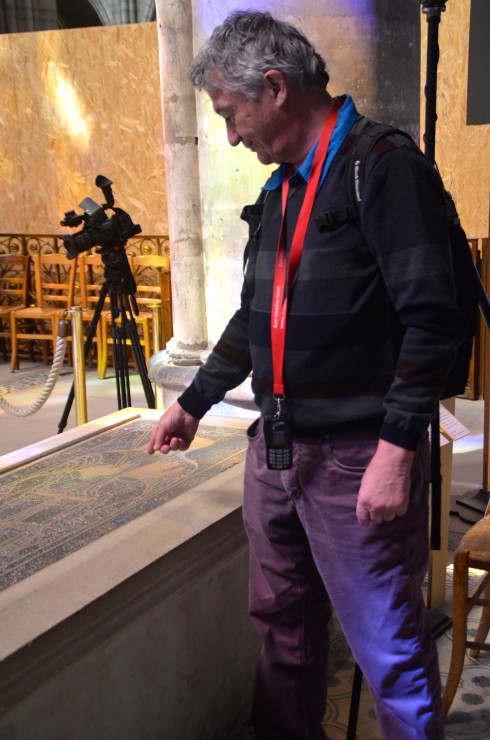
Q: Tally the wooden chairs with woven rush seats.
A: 5